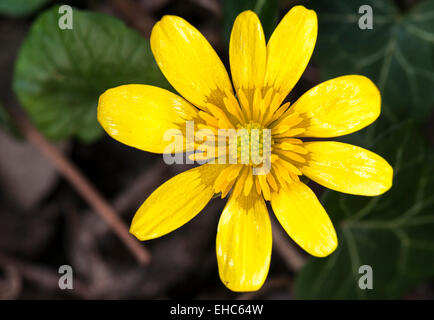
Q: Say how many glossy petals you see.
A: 9